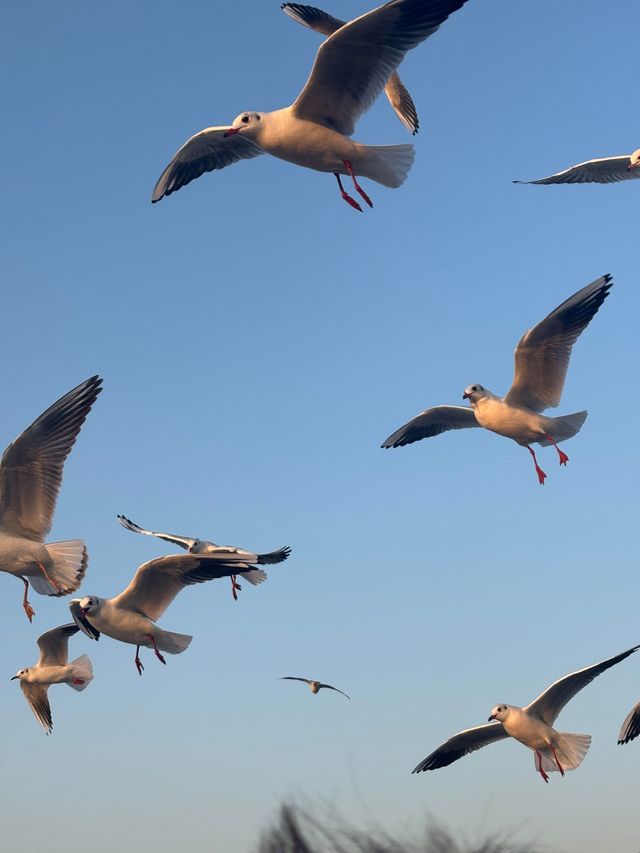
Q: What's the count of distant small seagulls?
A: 1